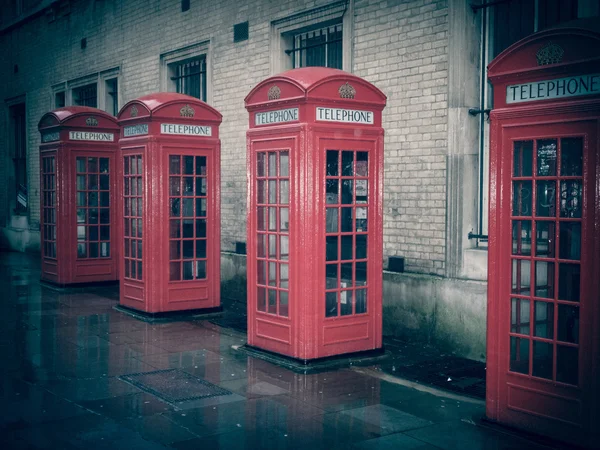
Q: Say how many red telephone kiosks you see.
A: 4